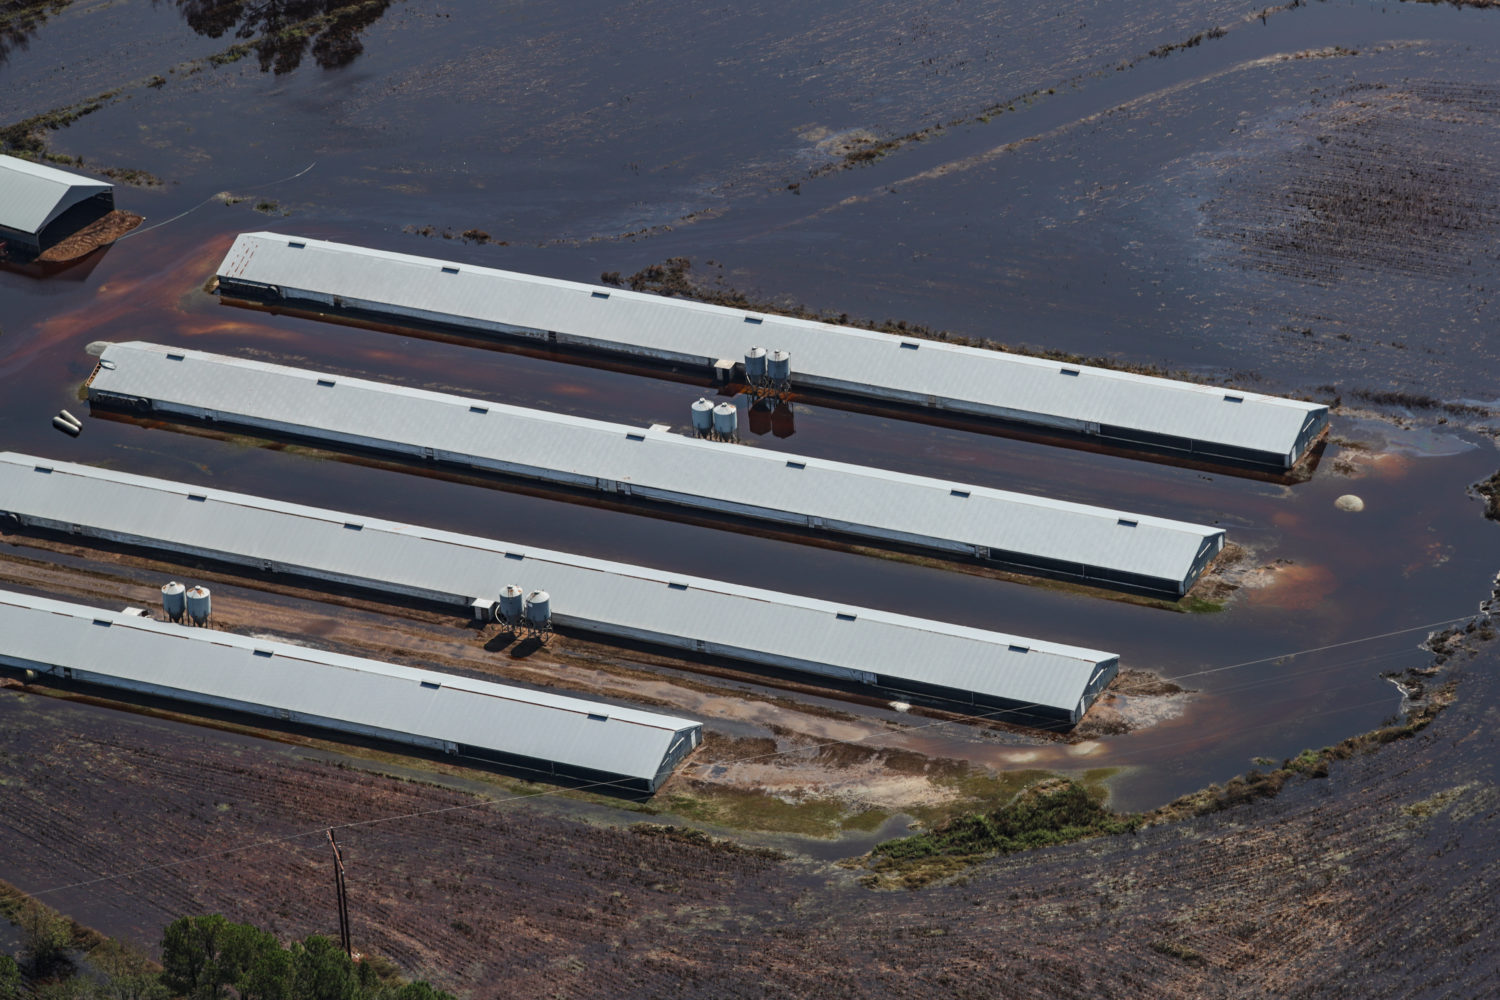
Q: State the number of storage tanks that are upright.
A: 8